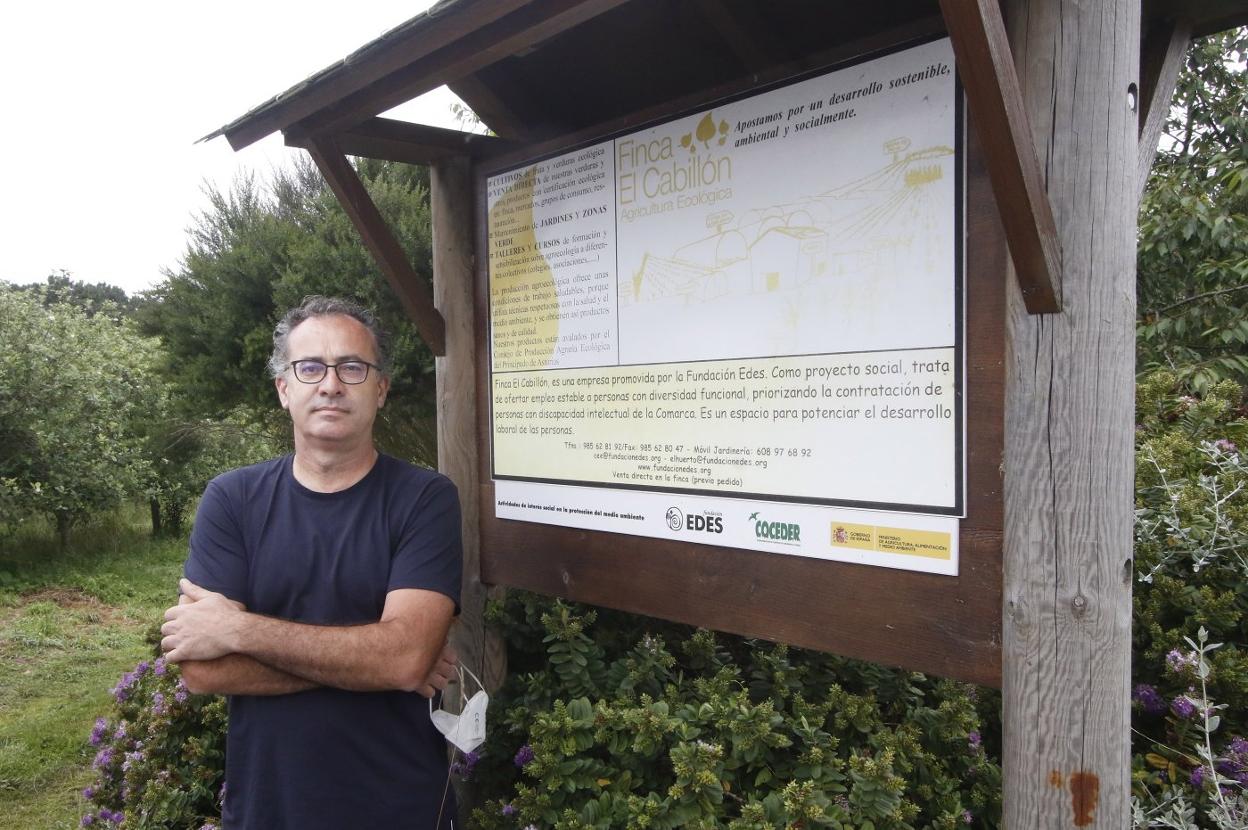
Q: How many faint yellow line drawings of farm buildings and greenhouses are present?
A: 1